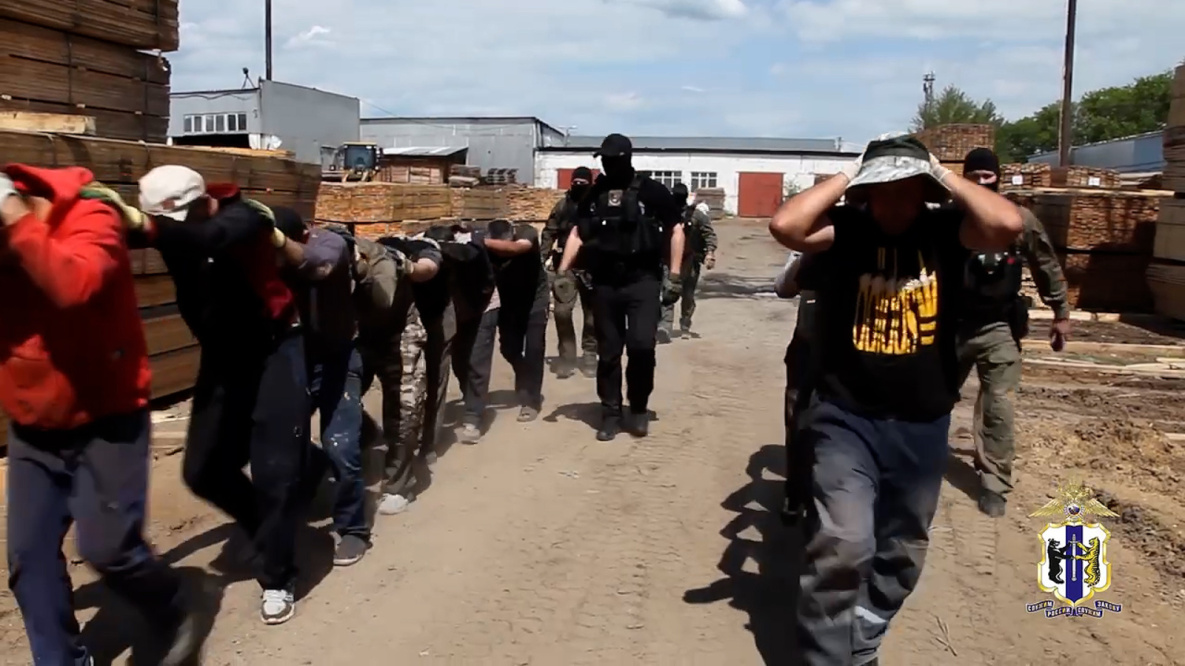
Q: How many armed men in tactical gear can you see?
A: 4